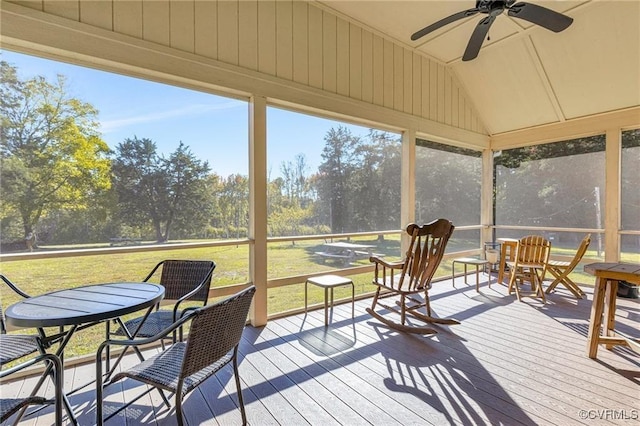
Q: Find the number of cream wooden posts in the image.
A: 4